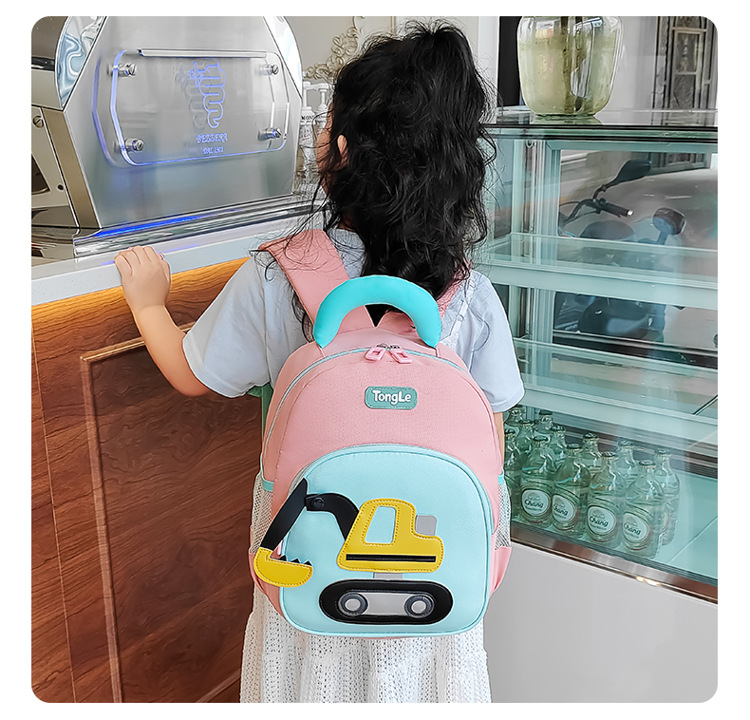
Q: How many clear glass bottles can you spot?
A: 12